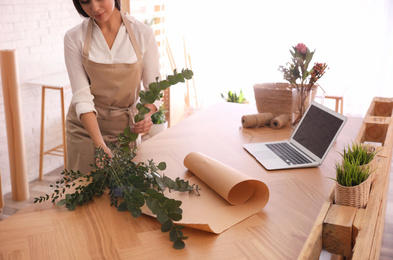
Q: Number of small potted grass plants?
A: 2